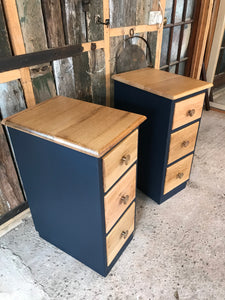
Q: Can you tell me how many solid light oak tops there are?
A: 2